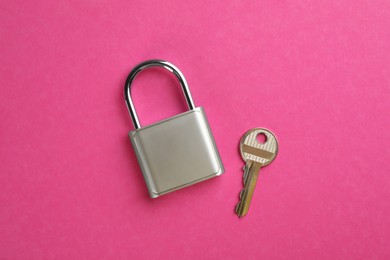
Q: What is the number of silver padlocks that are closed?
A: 1